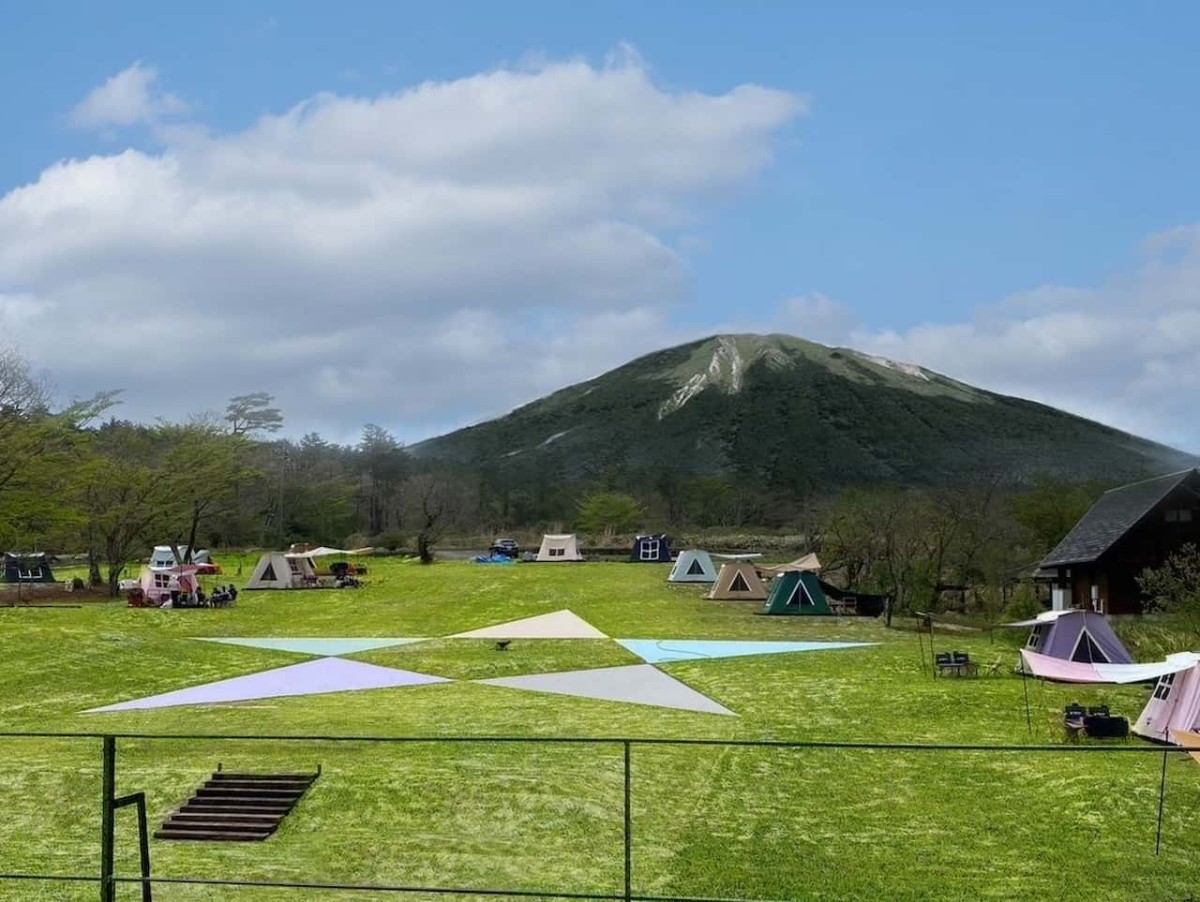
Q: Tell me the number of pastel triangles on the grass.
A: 5